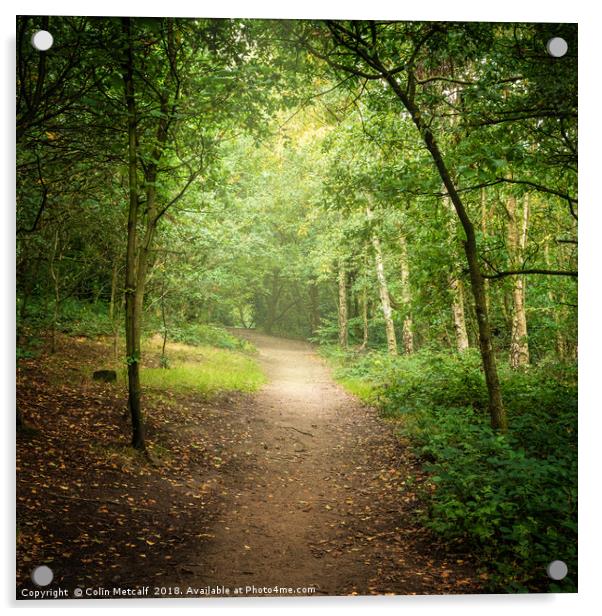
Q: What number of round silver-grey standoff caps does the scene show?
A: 4